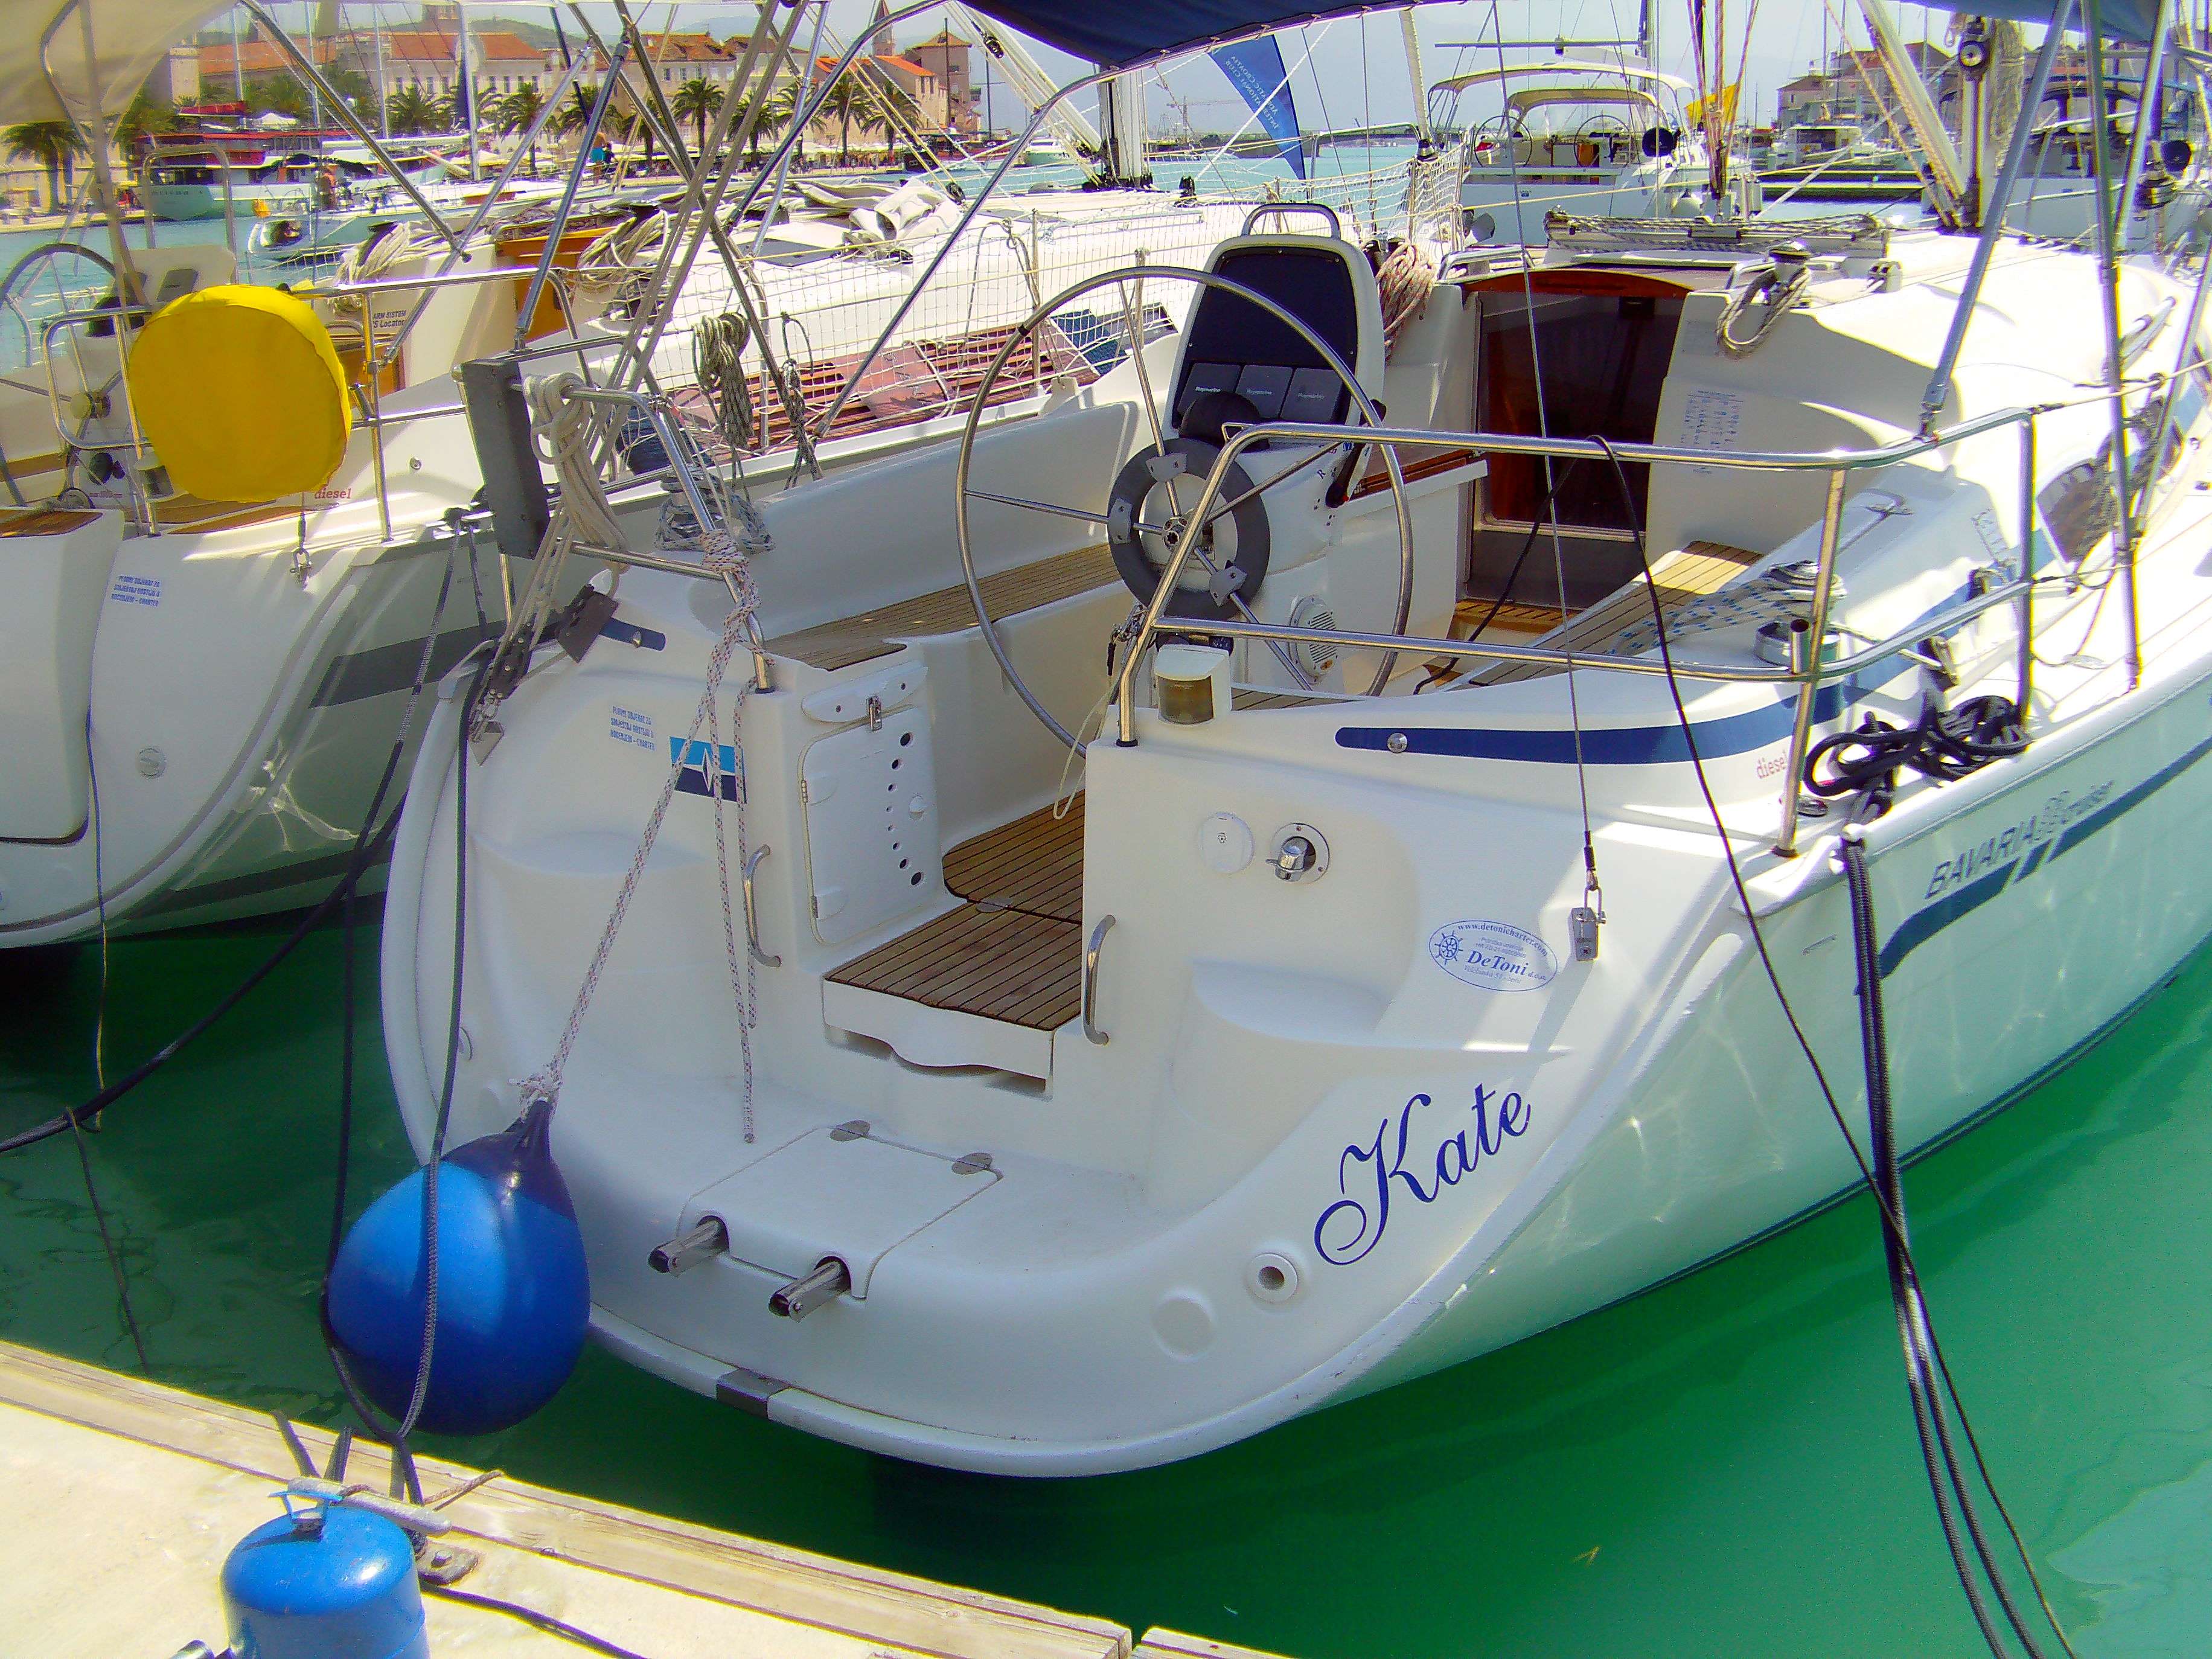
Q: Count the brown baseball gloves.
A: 0